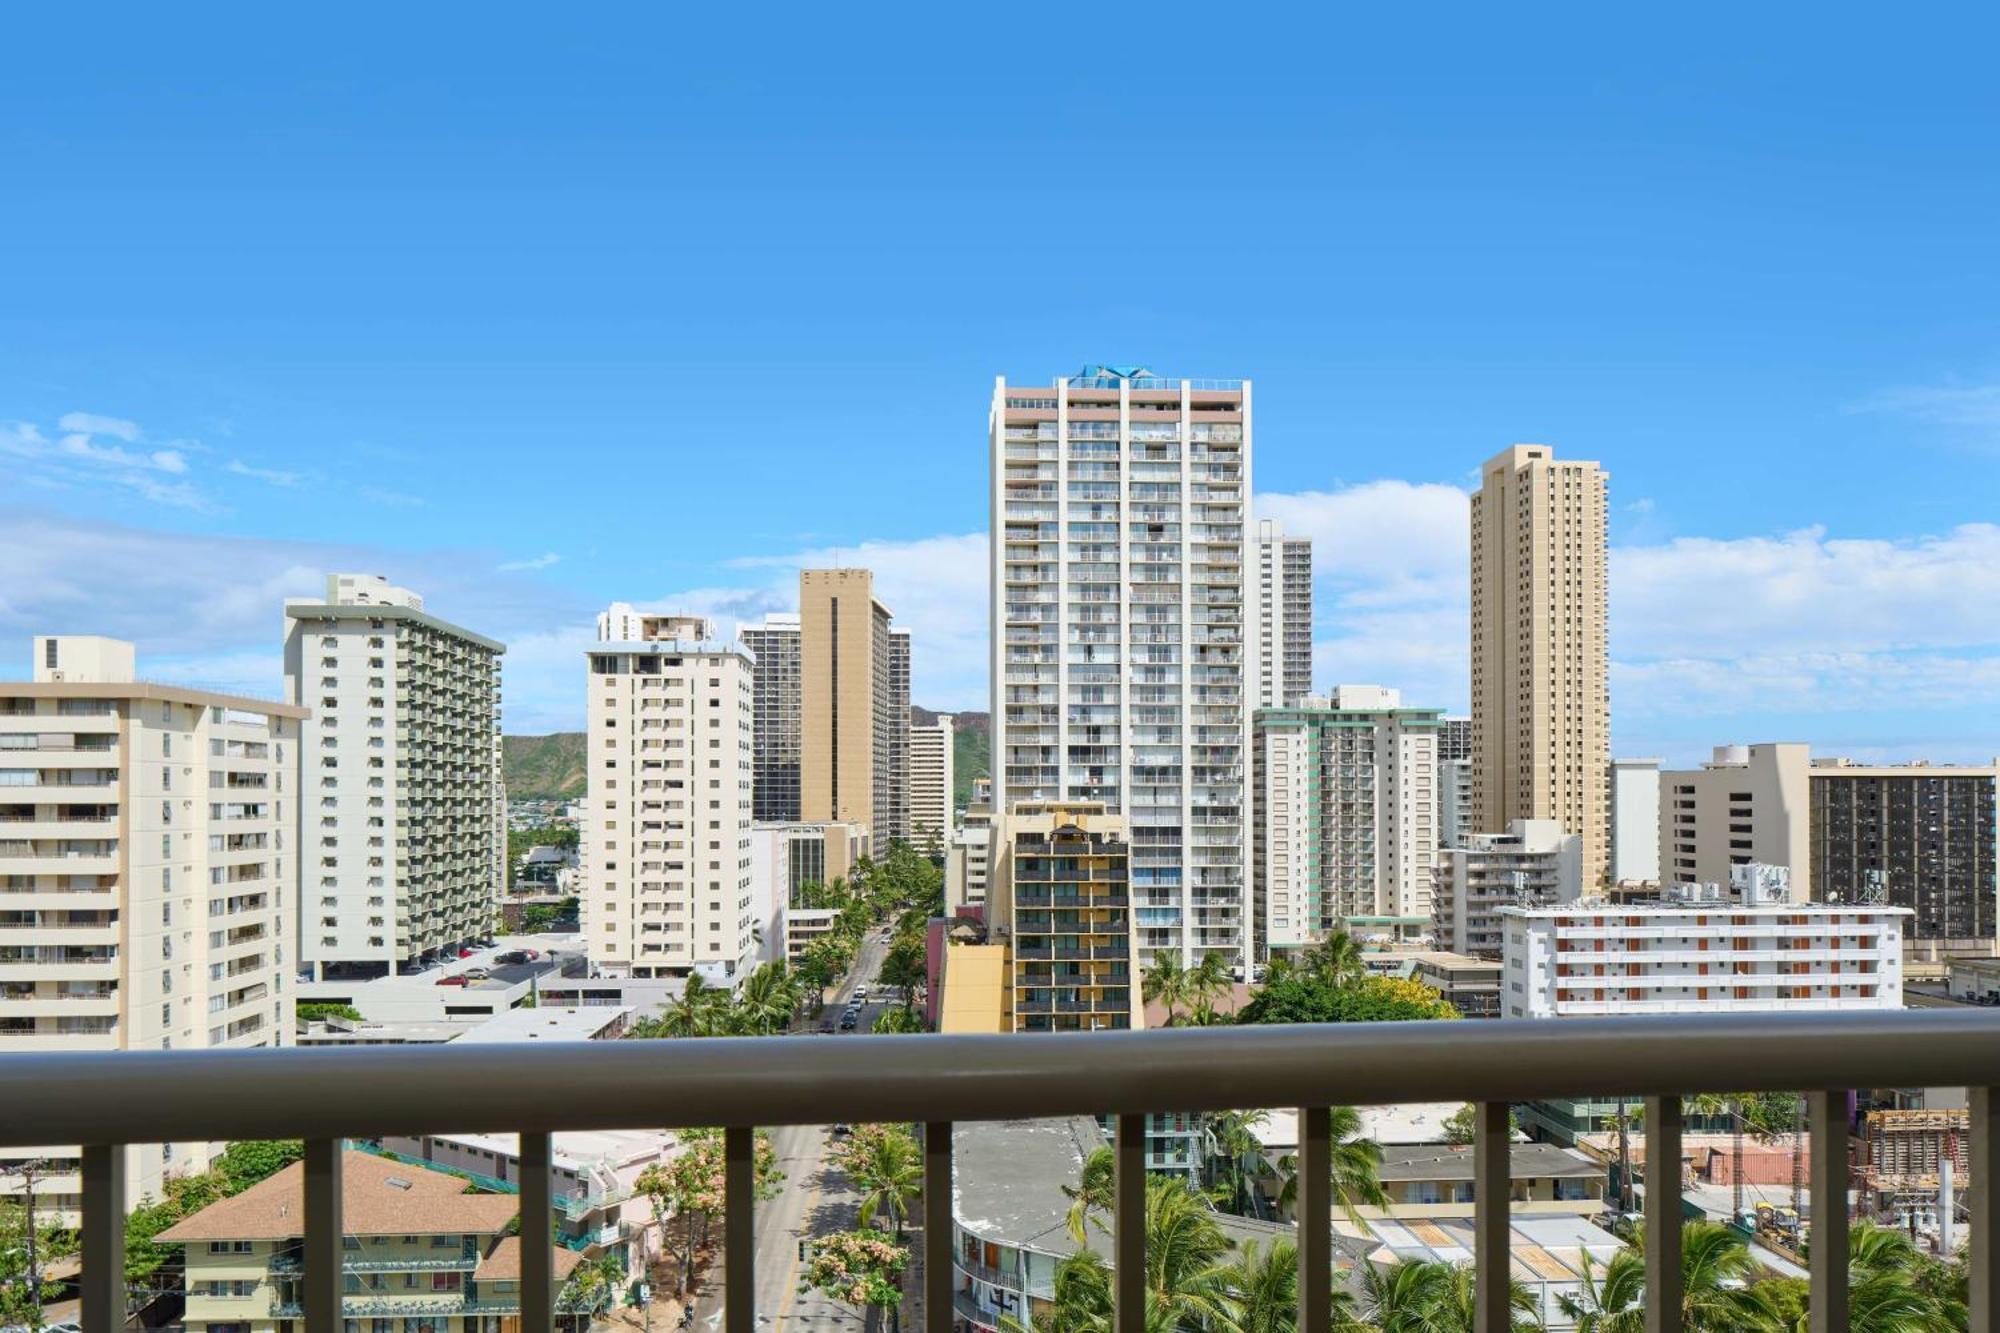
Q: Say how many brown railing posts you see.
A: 11